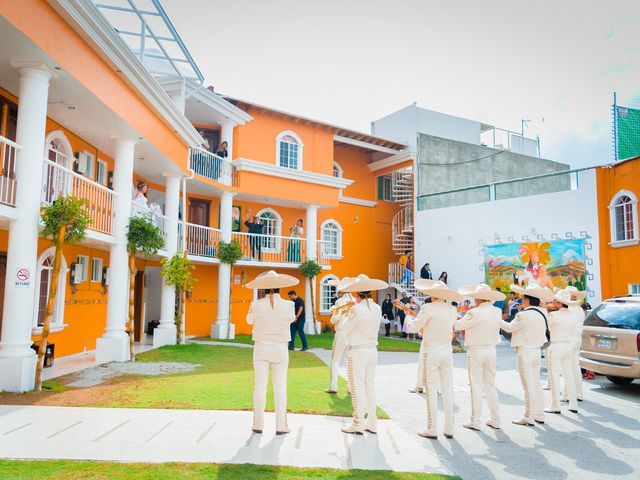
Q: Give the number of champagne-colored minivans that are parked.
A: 1